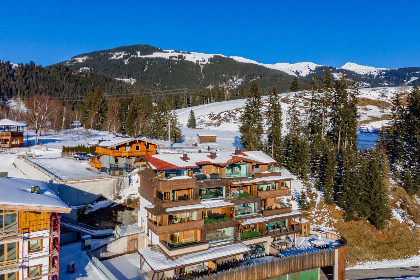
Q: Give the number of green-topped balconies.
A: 4